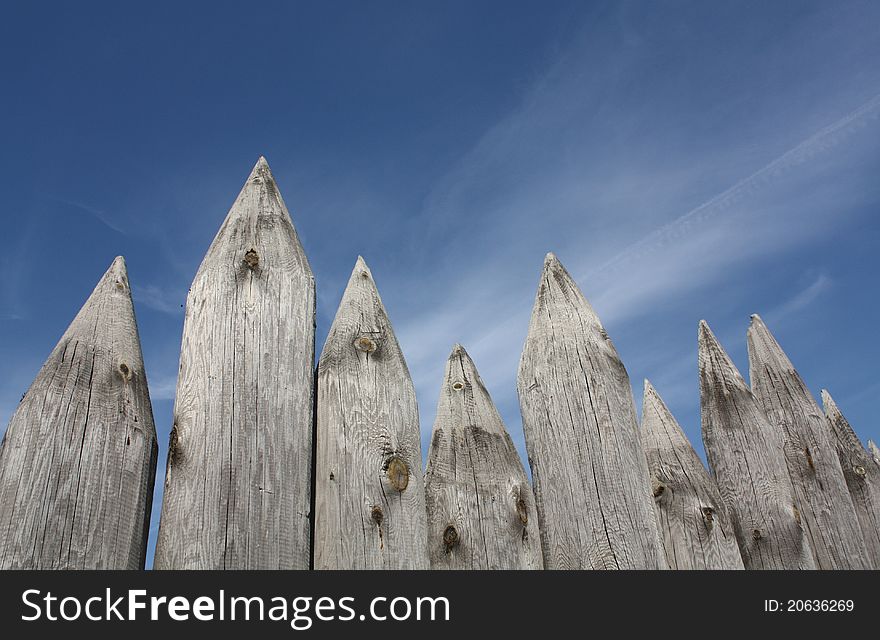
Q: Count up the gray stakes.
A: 10